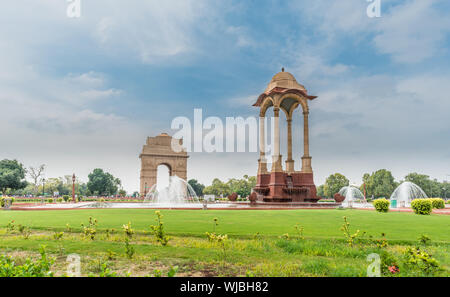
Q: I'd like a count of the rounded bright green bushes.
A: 3